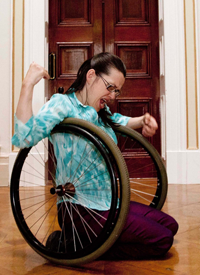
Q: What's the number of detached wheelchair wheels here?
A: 2